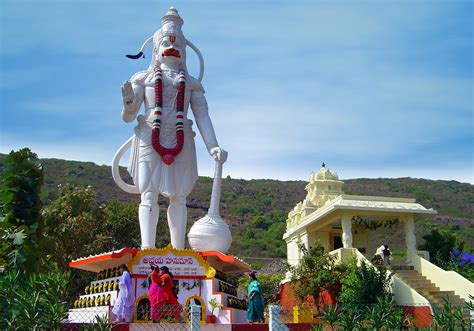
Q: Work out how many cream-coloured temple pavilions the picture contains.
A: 1